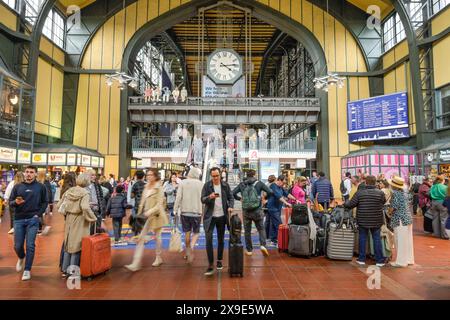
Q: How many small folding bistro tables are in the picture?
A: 0